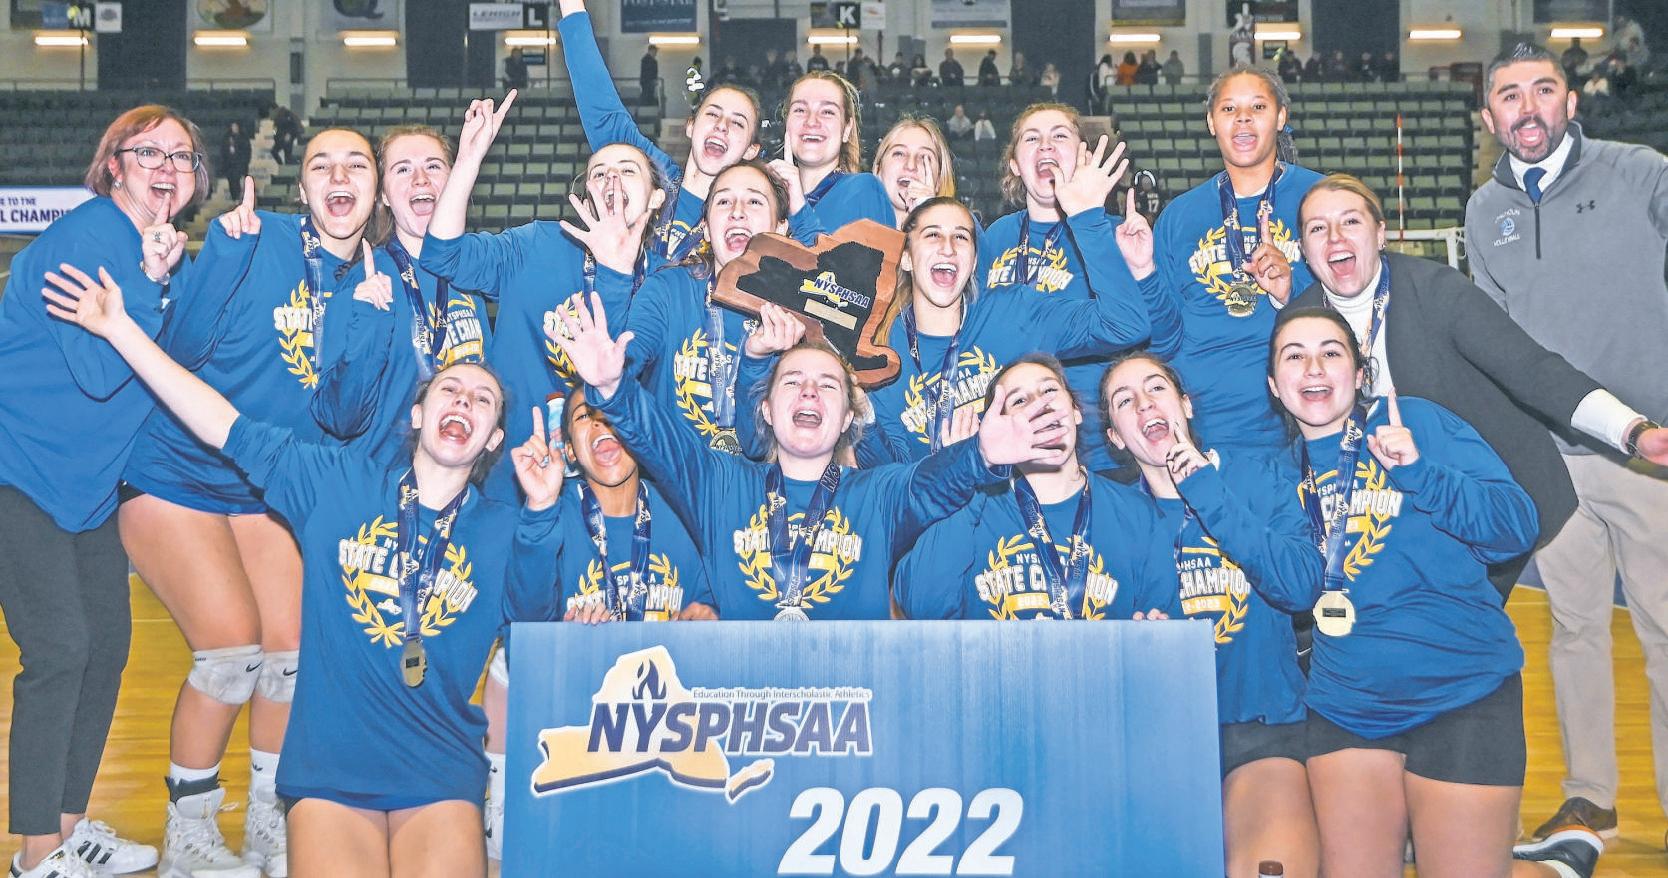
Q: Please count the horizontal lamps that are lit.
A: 11